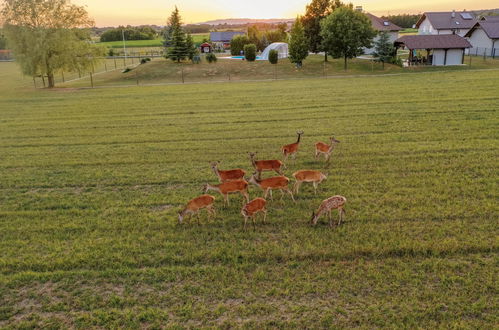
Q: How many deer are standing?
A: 10